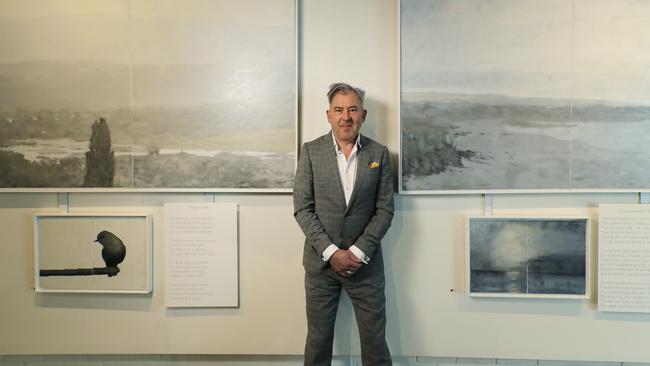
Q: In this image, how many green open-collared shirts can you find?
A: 0